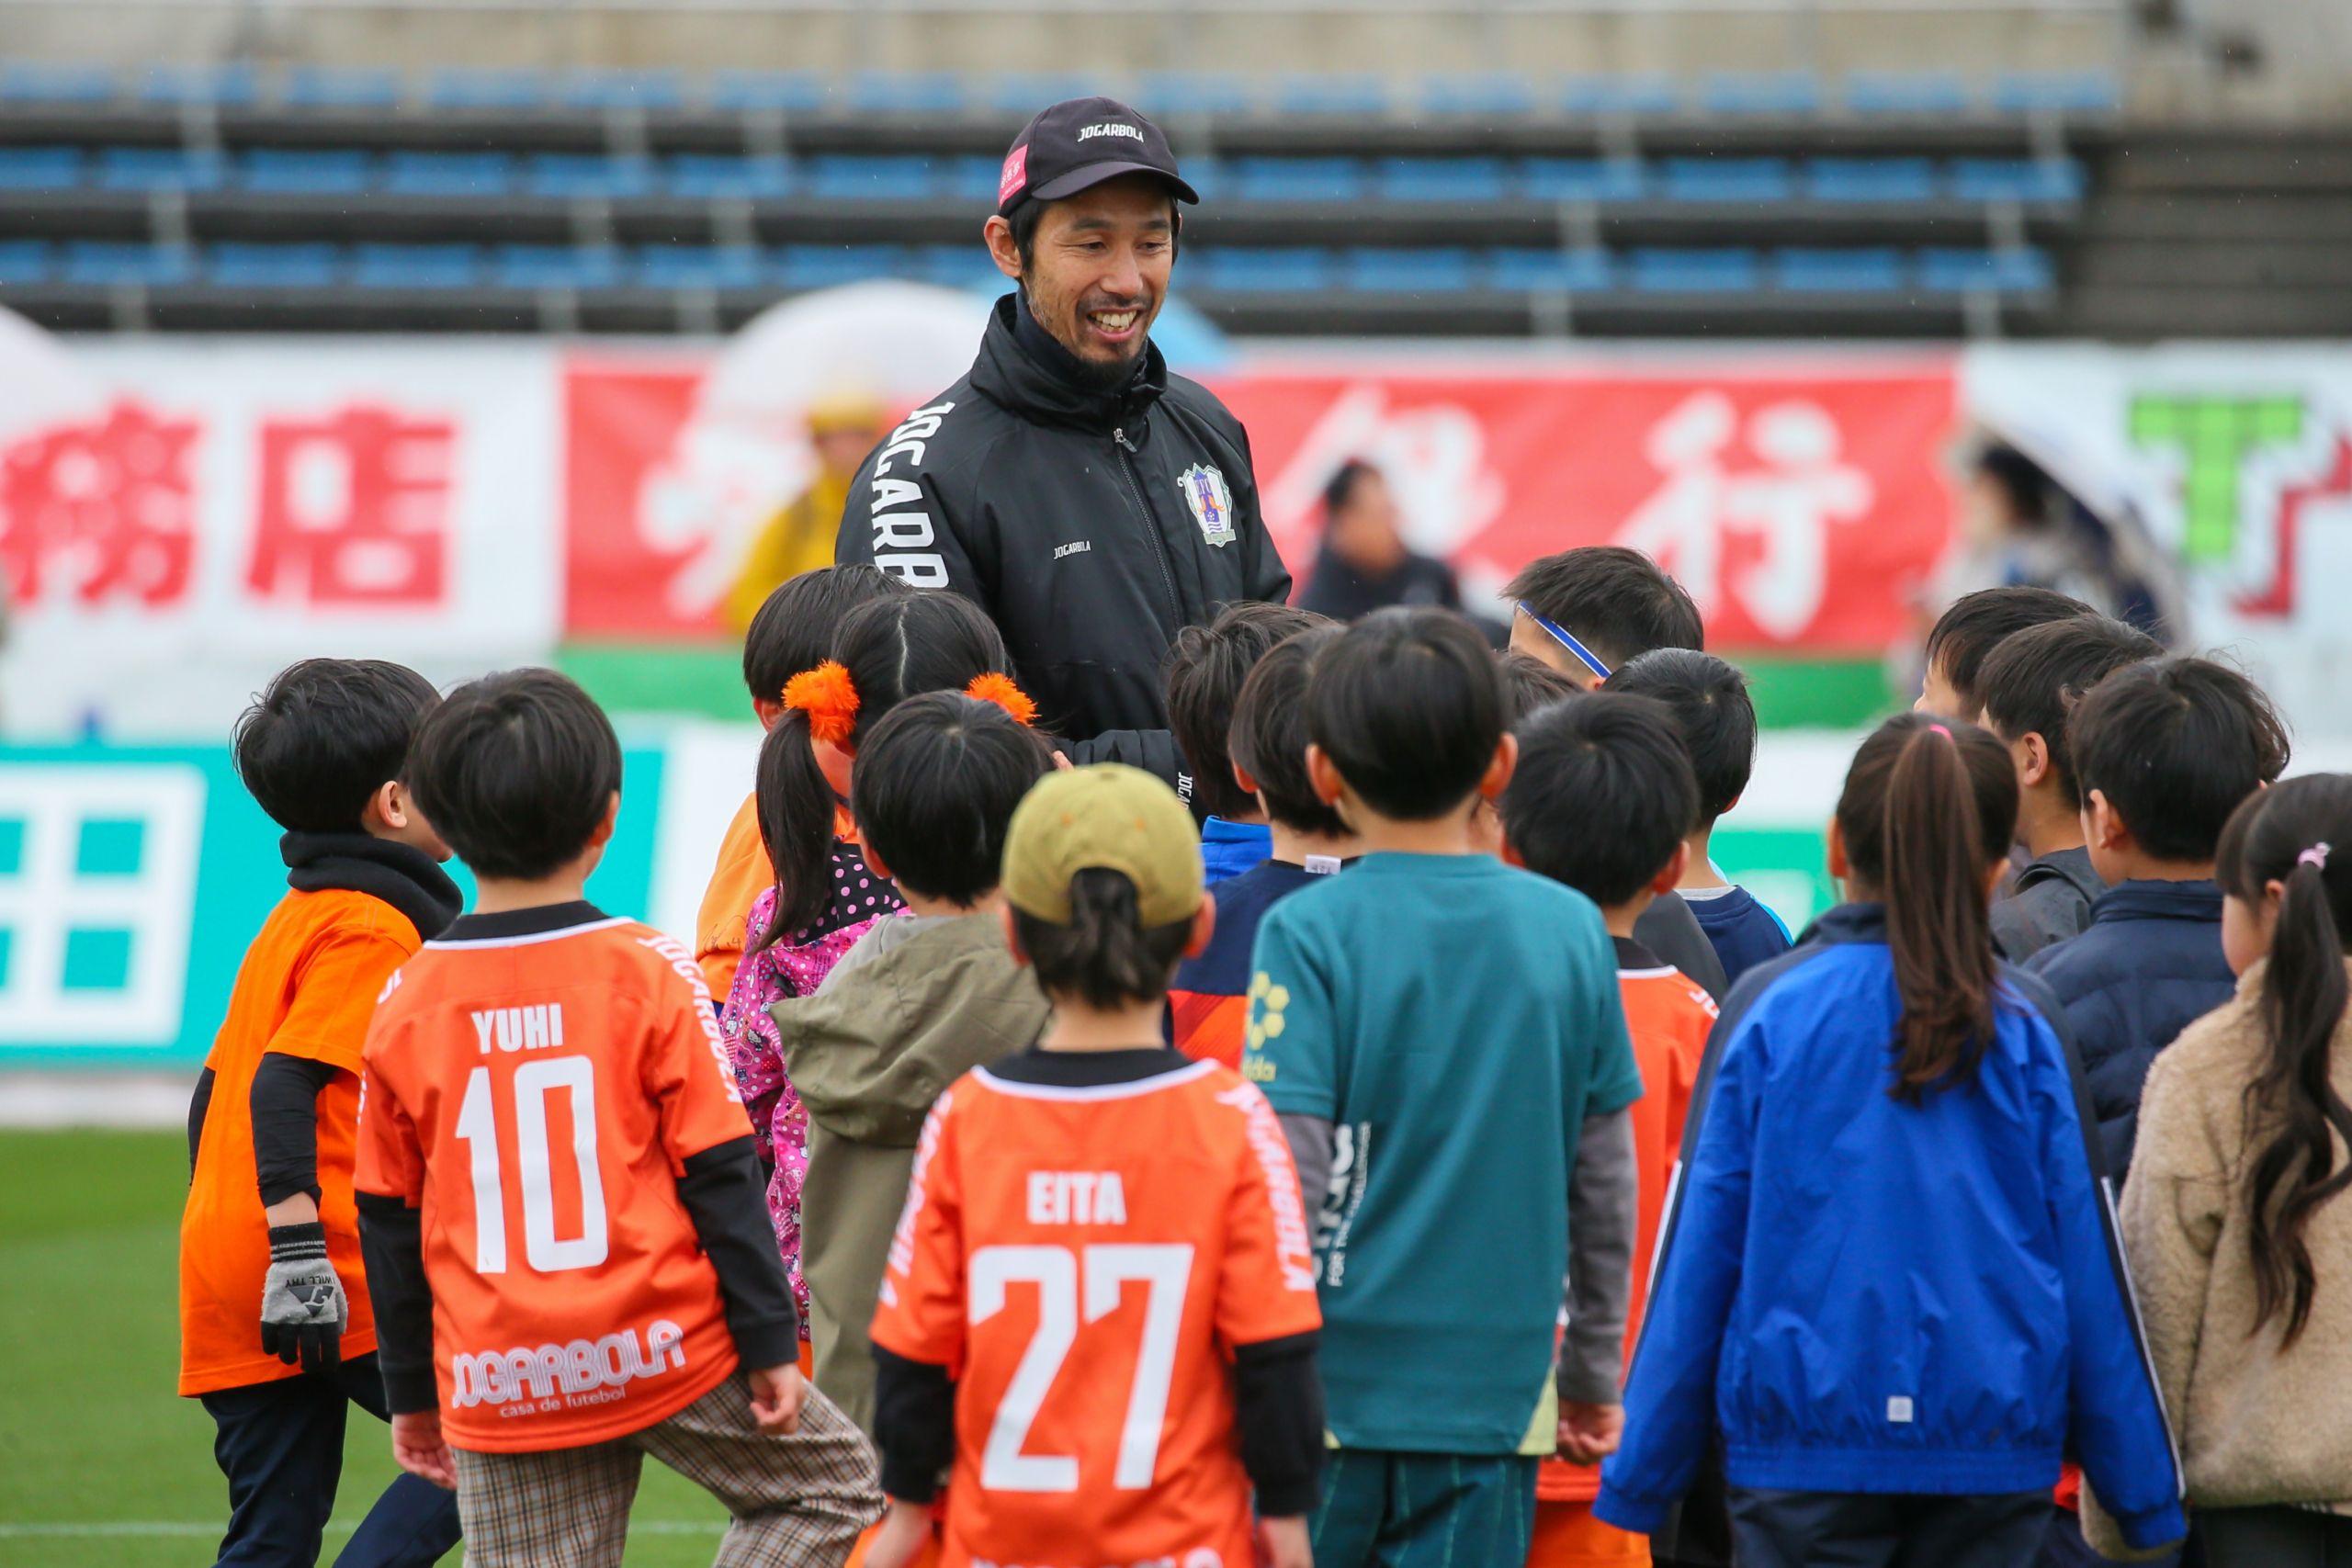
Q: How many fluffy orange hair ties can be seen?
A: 2